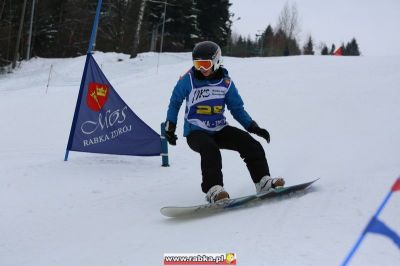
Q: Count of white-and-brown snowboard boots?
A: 2